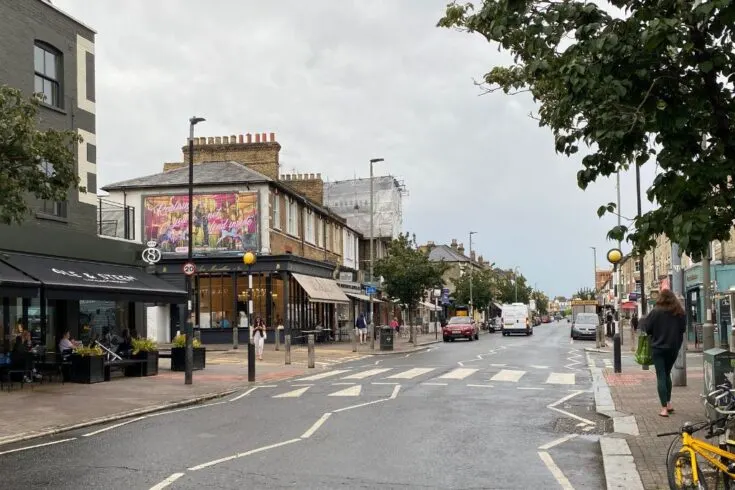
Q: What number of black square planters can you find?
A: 3